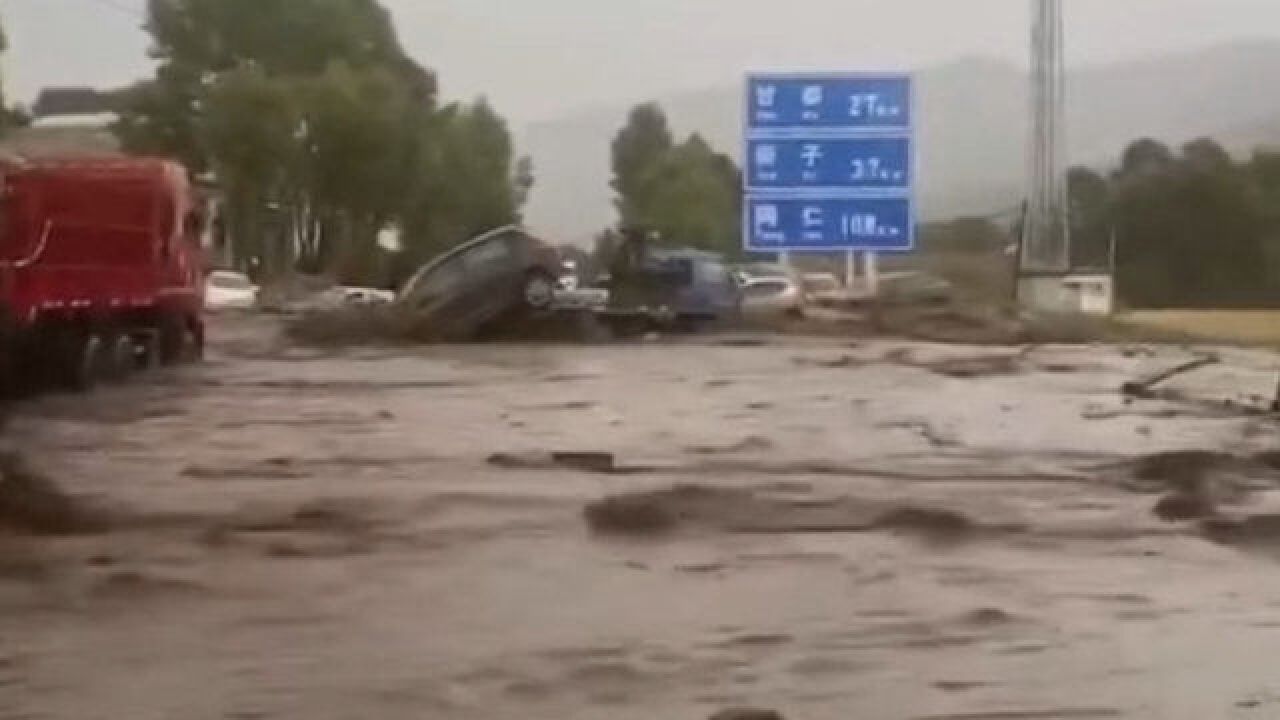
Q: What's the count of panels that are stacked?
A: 3